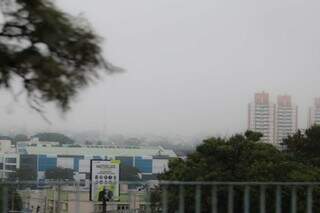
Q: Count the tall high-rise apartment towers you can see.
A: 3